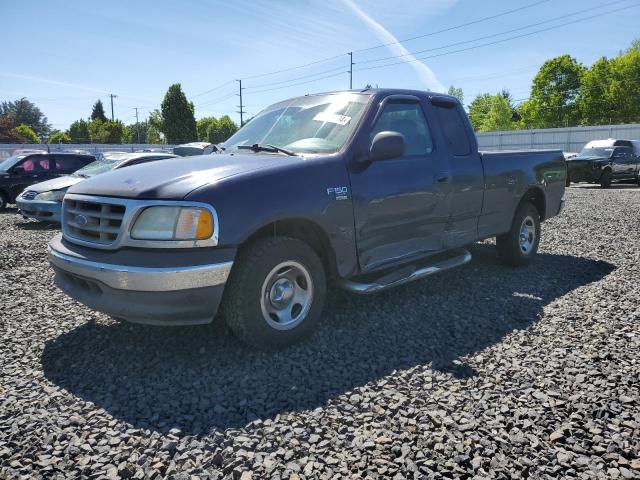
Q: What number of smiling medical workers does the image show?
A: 0